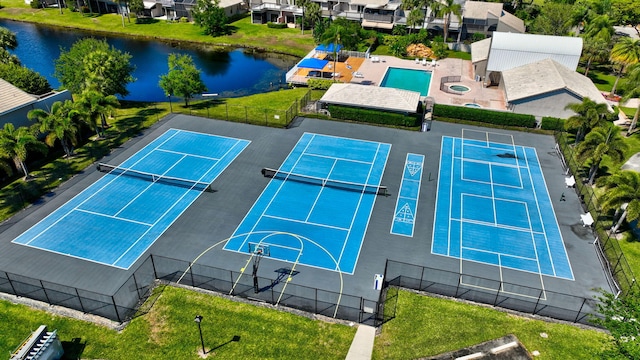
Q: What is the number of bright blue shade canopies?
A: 2